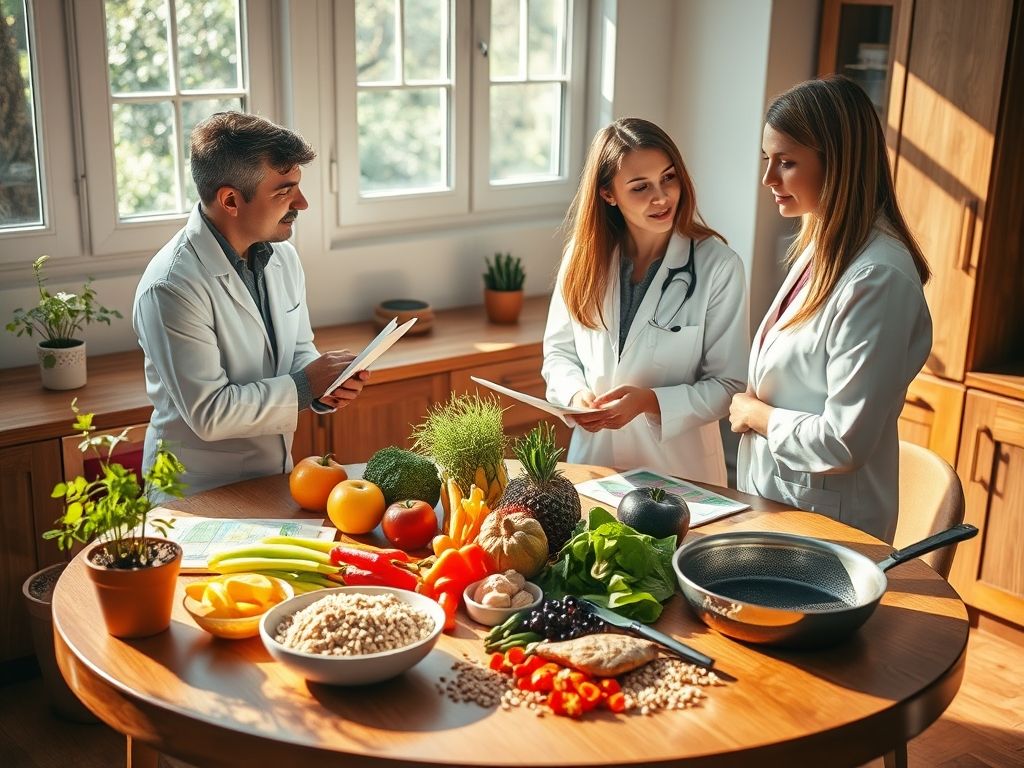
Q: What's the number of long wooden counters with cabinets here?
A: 1